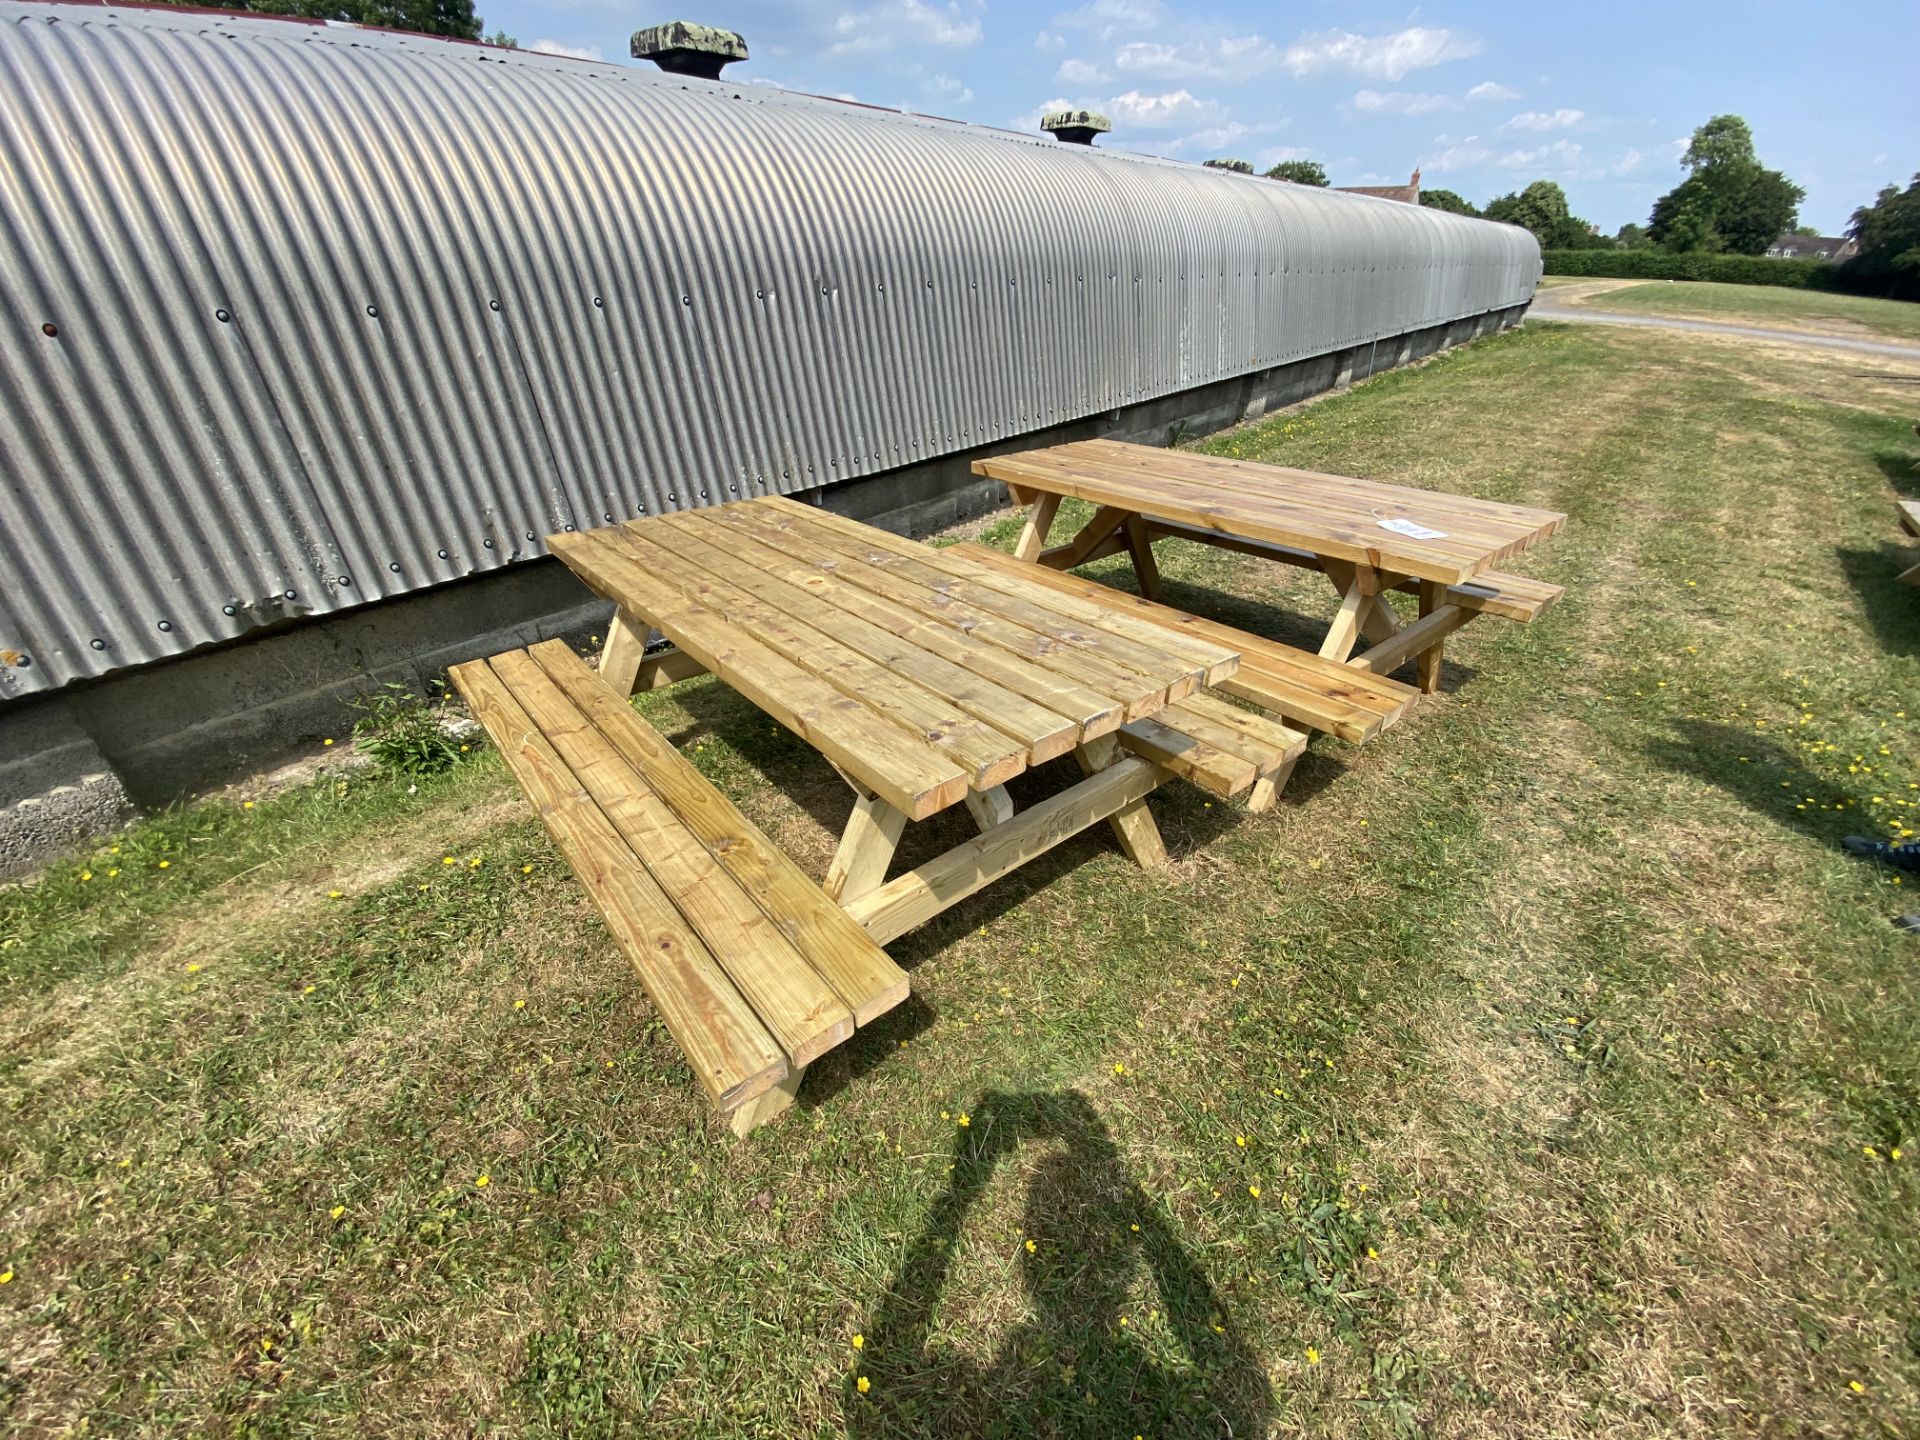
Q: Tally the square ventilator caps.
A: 3